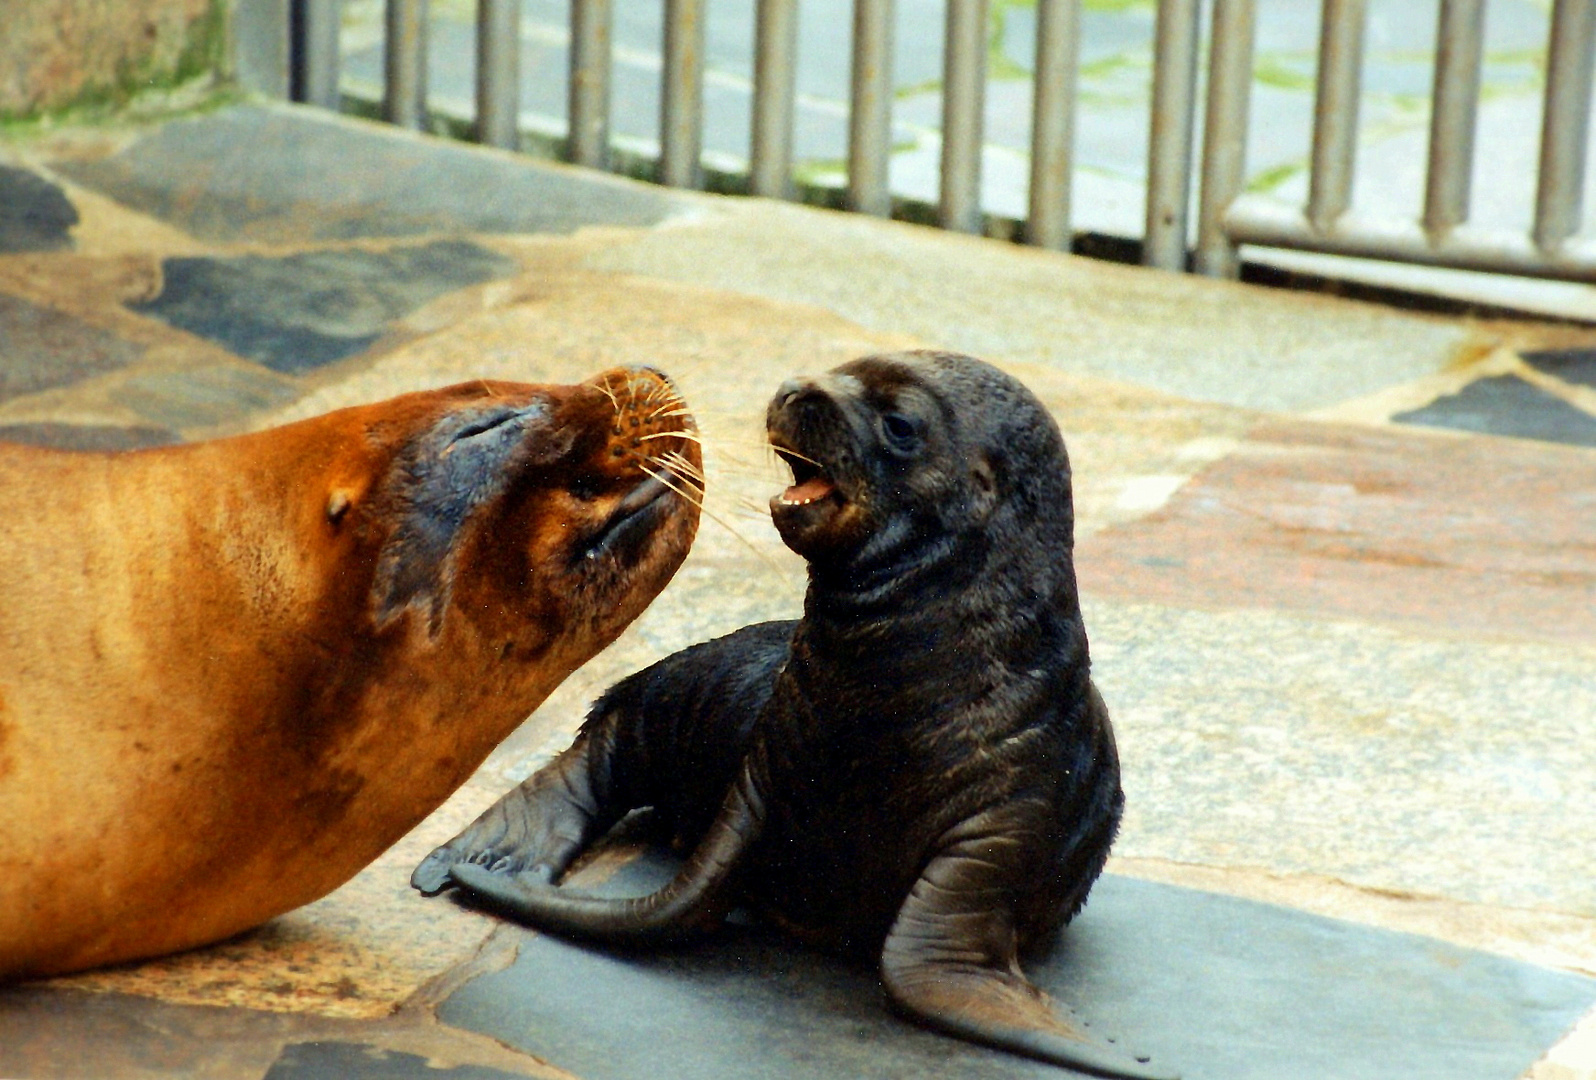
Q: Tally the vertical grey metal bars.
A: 14